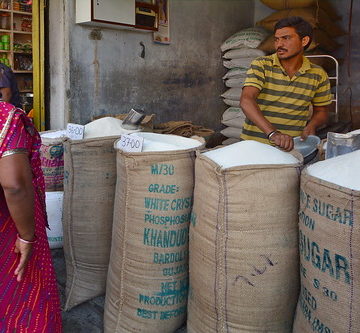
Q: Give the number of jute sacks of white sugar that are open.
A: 4